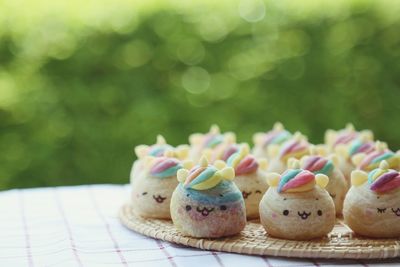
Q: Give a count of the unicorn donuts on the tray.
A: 14